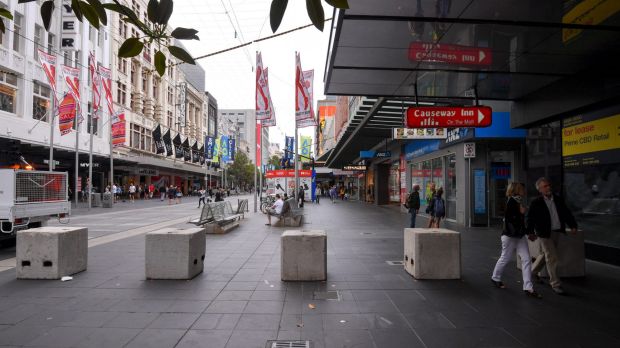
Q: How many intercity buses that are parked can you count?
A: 0